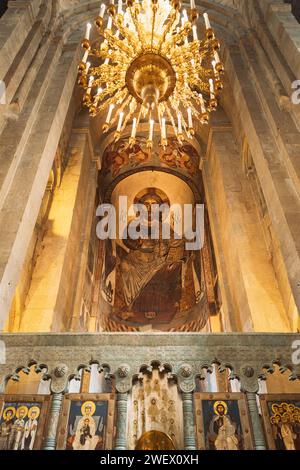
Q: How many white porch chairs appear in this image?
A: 0